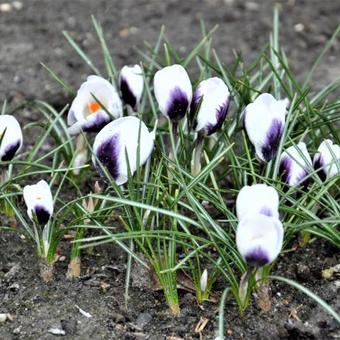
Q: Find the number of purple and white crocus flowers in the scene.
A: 12